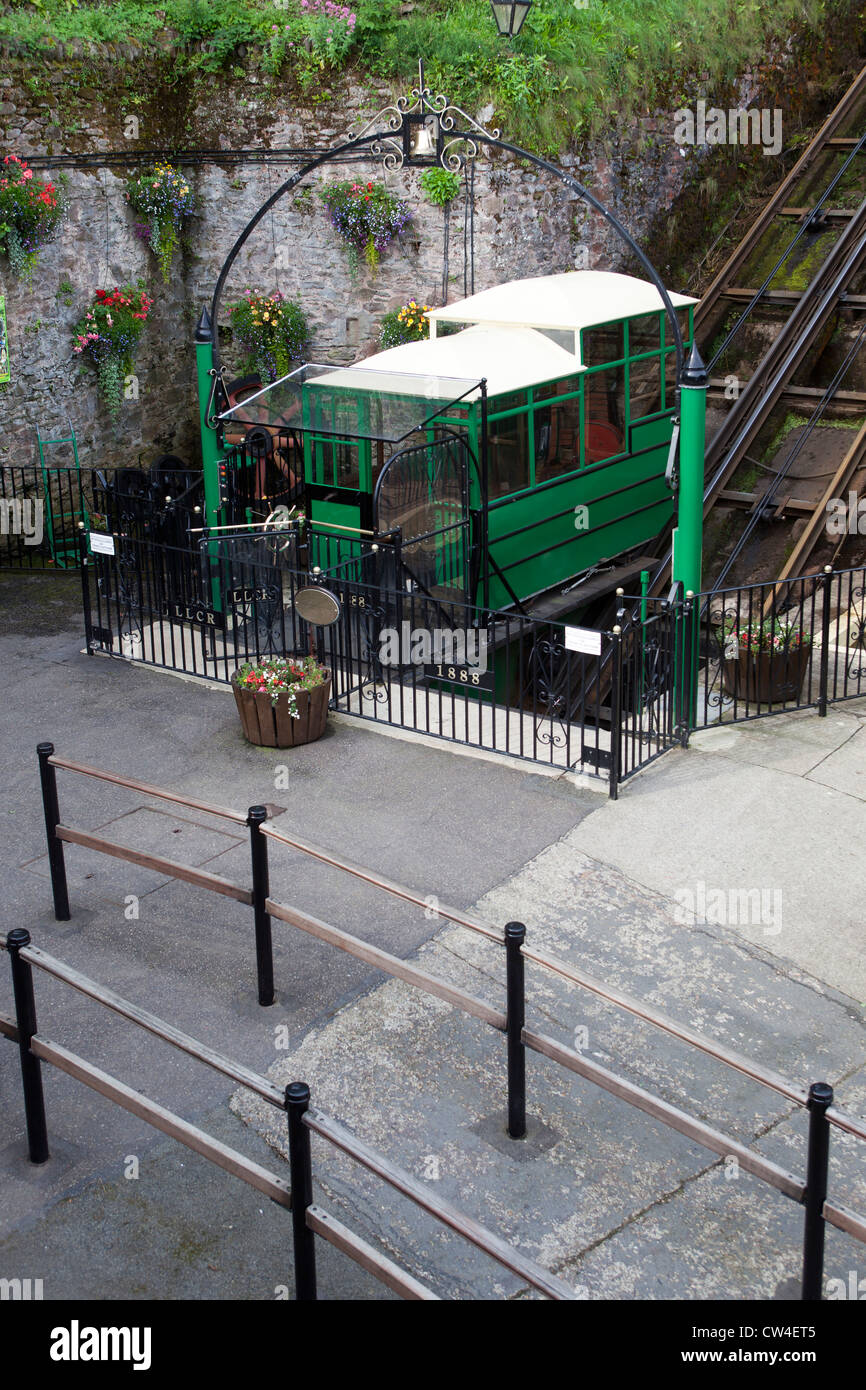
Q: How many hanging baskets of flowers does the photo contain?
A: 6